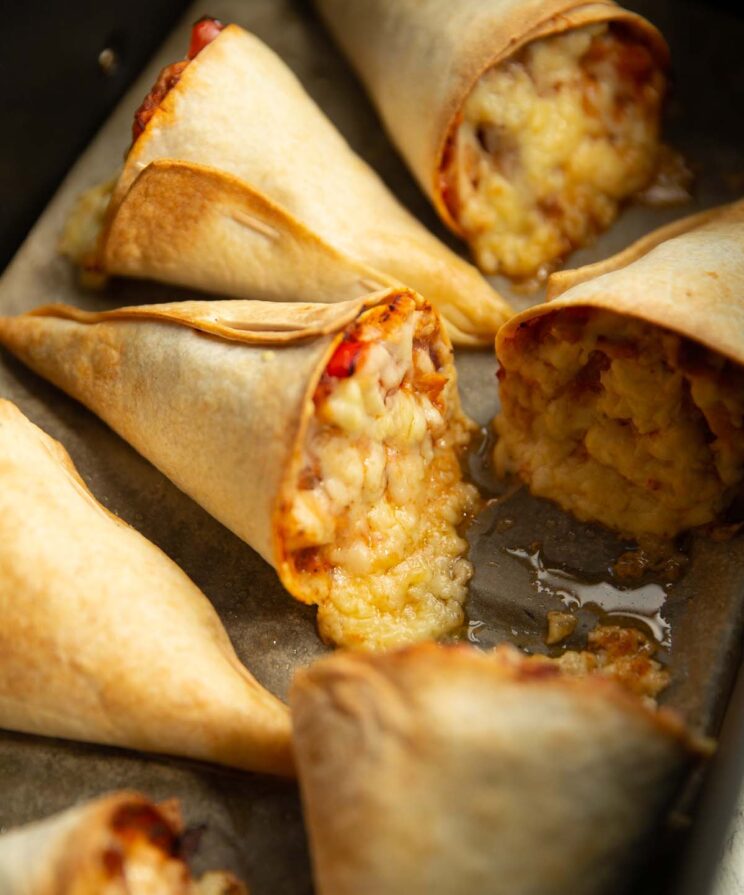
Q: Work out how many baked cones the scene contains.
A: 7